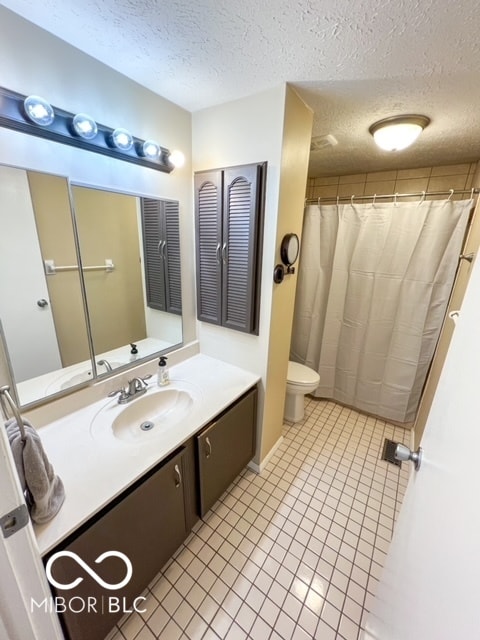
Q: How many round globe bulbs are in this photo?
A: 5